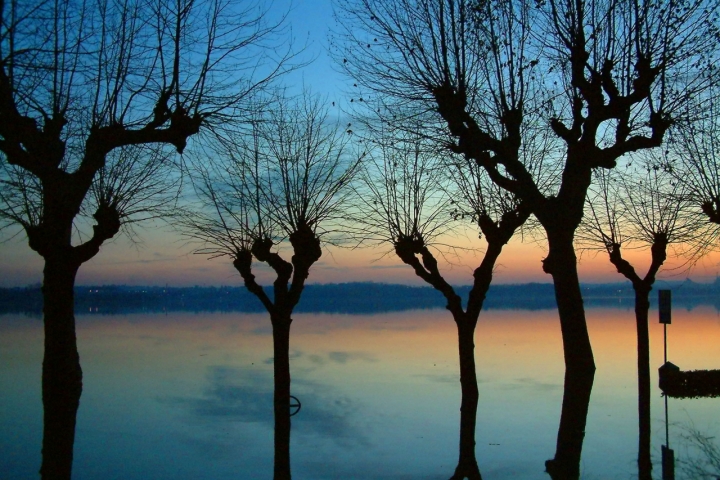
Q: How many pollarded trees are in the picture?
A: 5